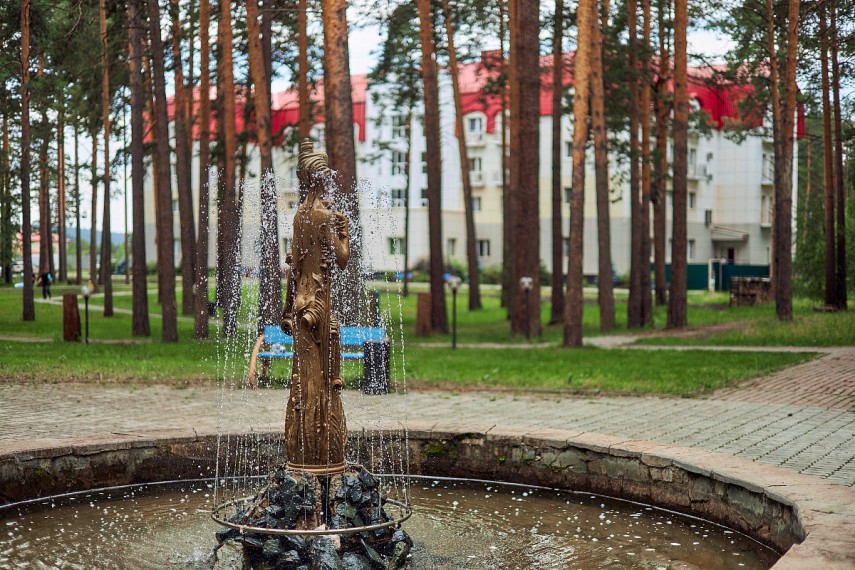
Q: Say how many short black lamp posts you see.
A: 3